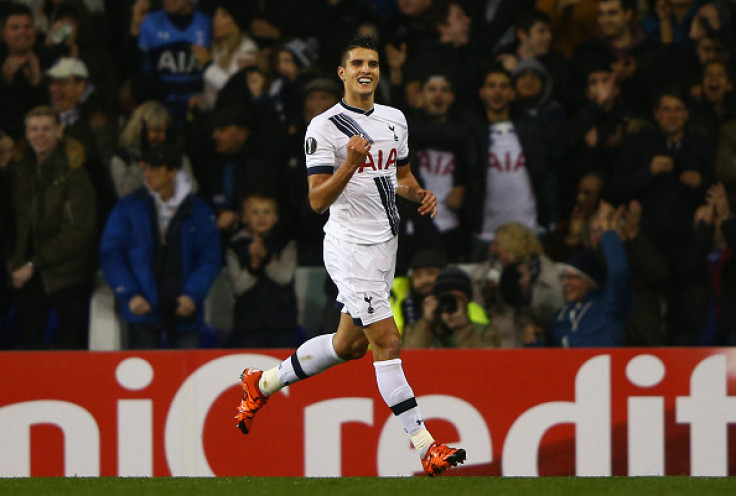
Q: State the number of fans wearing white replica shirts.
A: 2